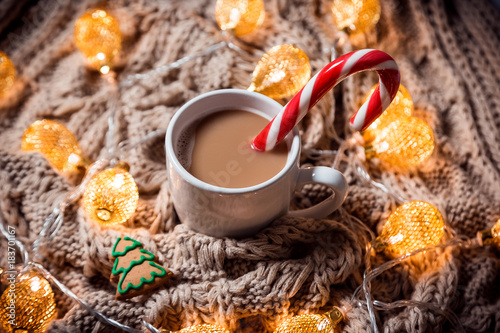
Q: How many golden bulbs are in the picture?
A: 14